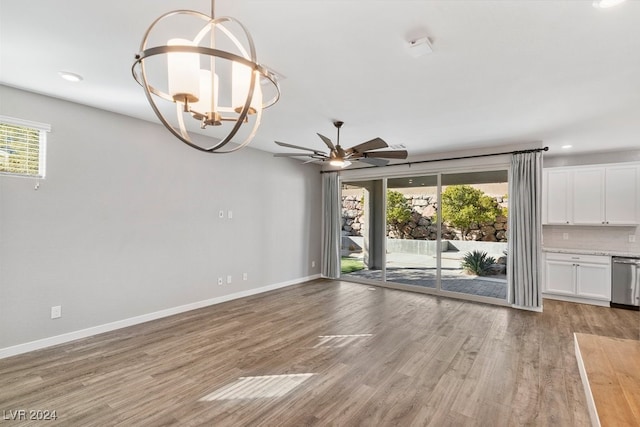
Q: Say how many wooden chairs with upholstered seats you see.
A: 0